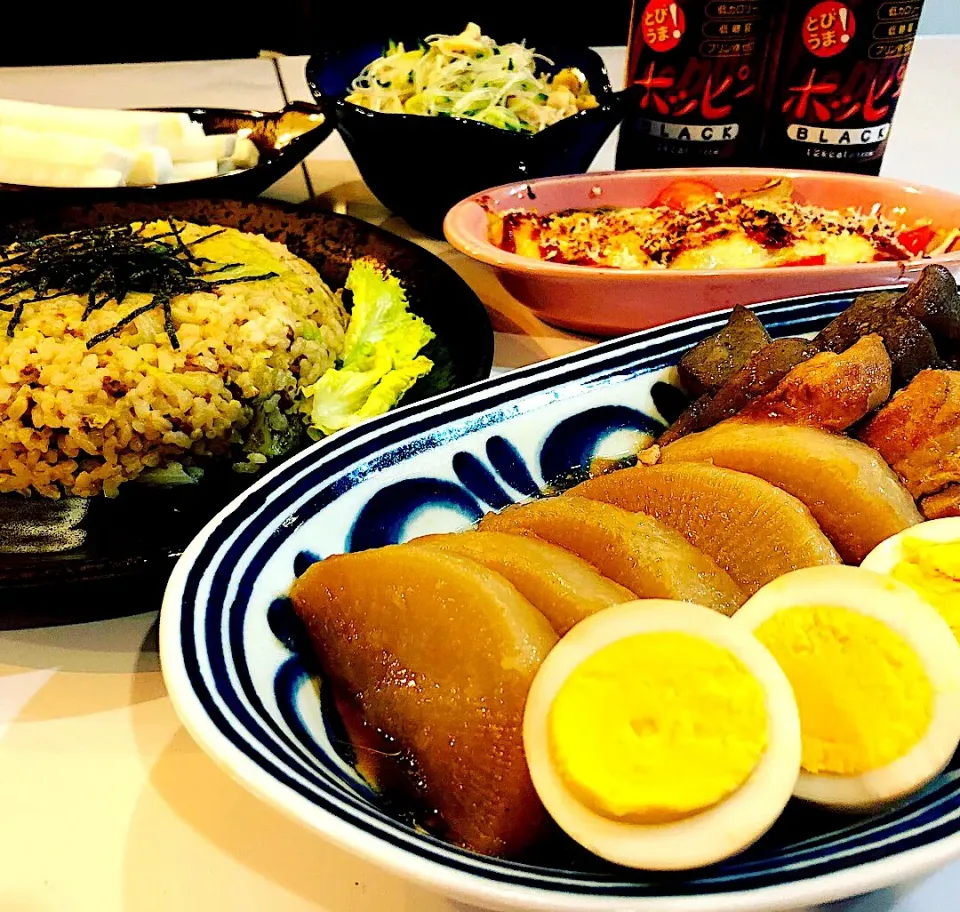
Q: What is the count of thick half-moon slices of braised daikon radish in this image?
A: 5